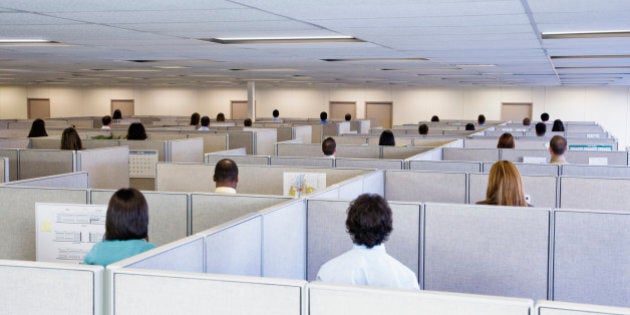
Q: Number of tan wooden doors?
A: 6